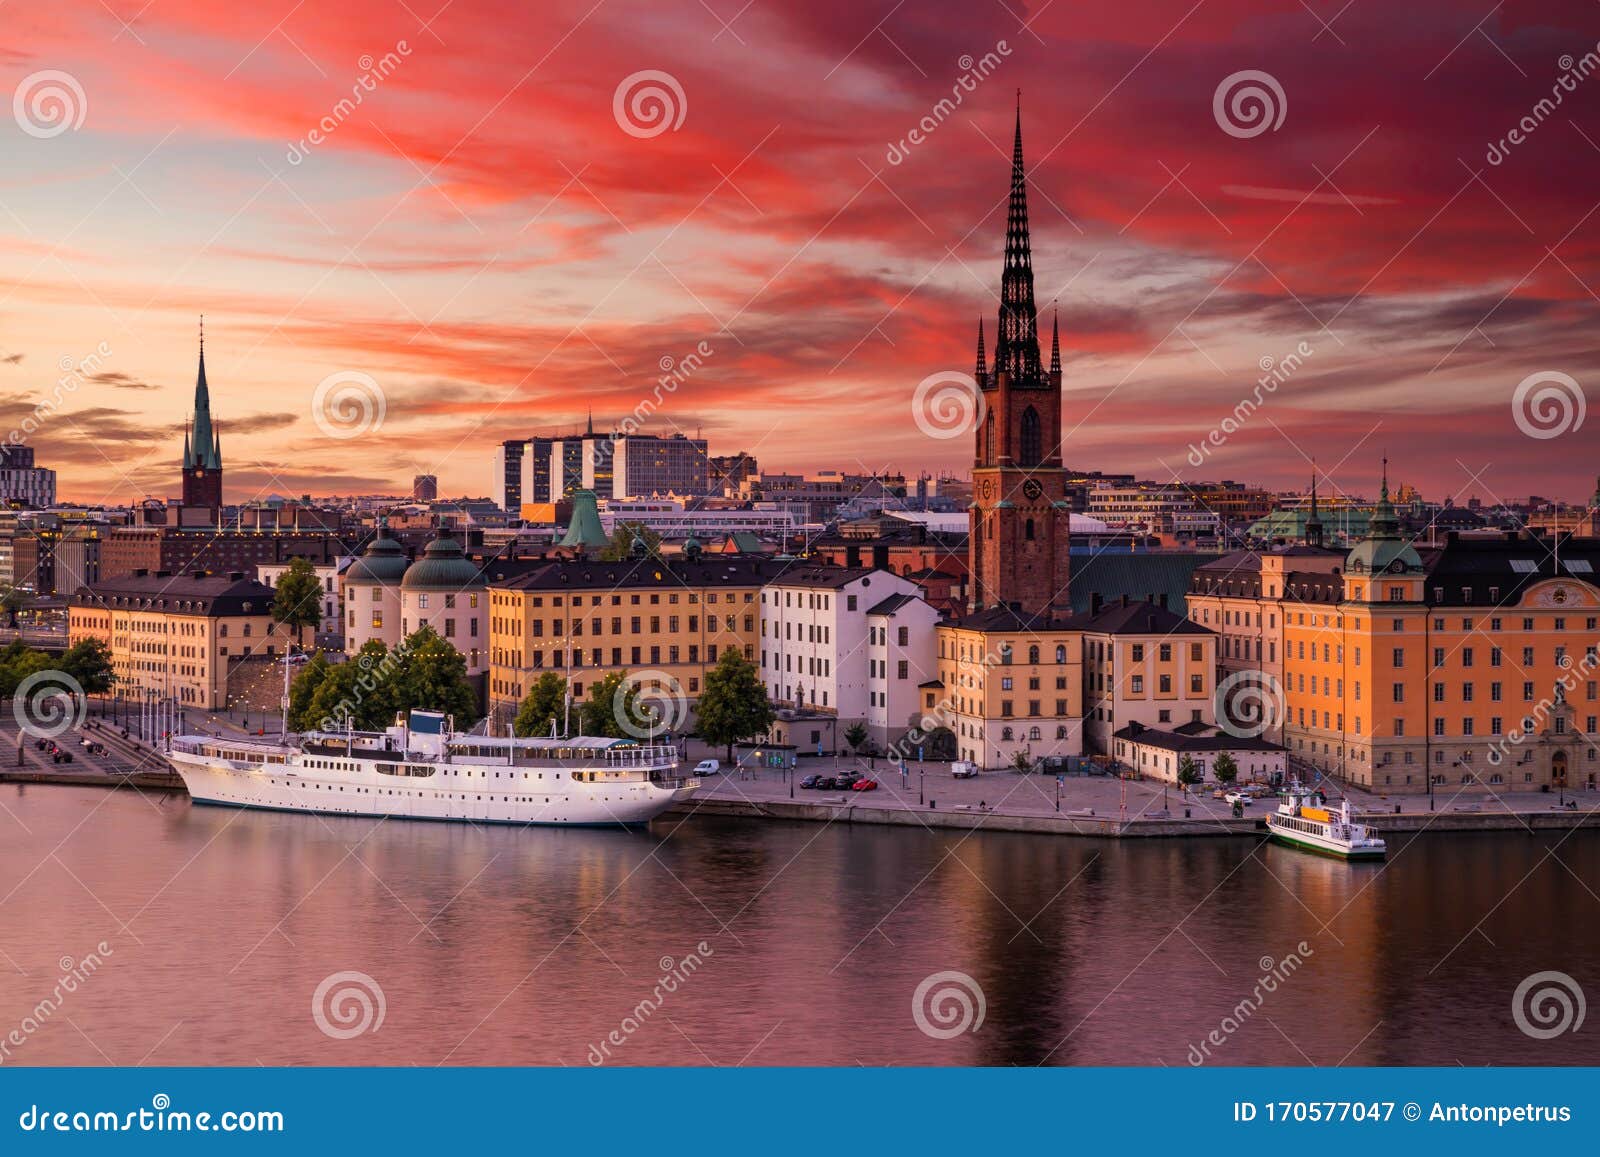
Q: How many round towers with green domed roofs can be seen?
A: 2